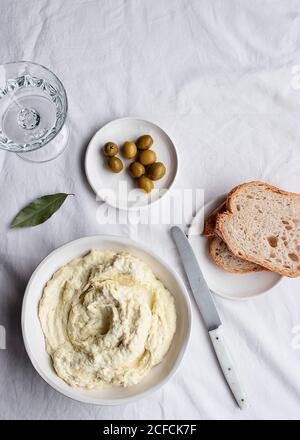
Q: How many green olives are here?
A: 8